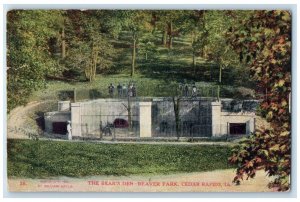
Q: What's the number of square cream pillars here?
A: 3